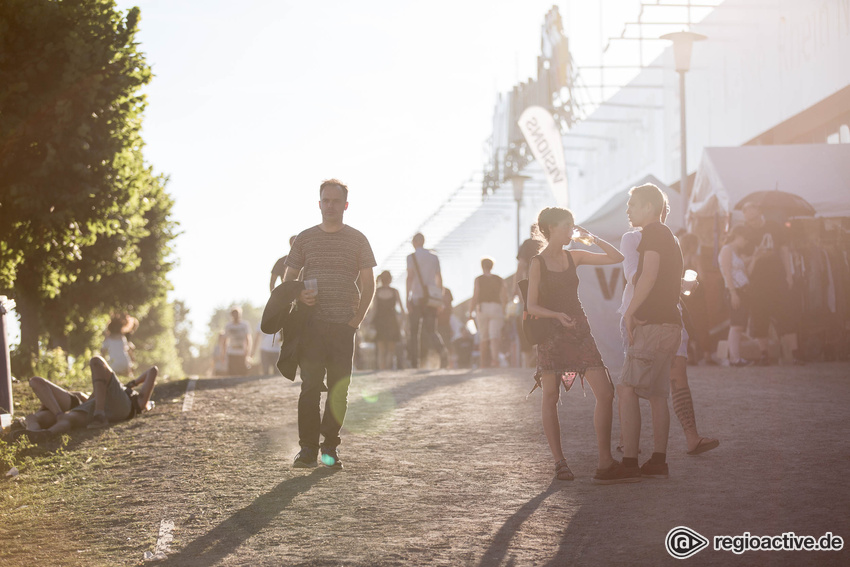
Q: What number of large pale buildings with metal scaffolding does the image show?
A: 1